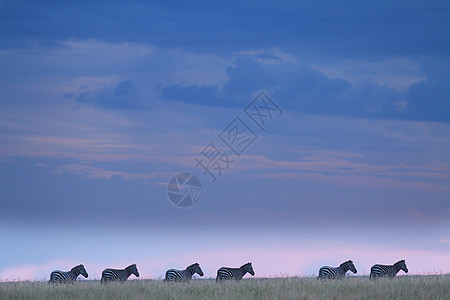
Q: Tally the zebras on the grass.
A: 6